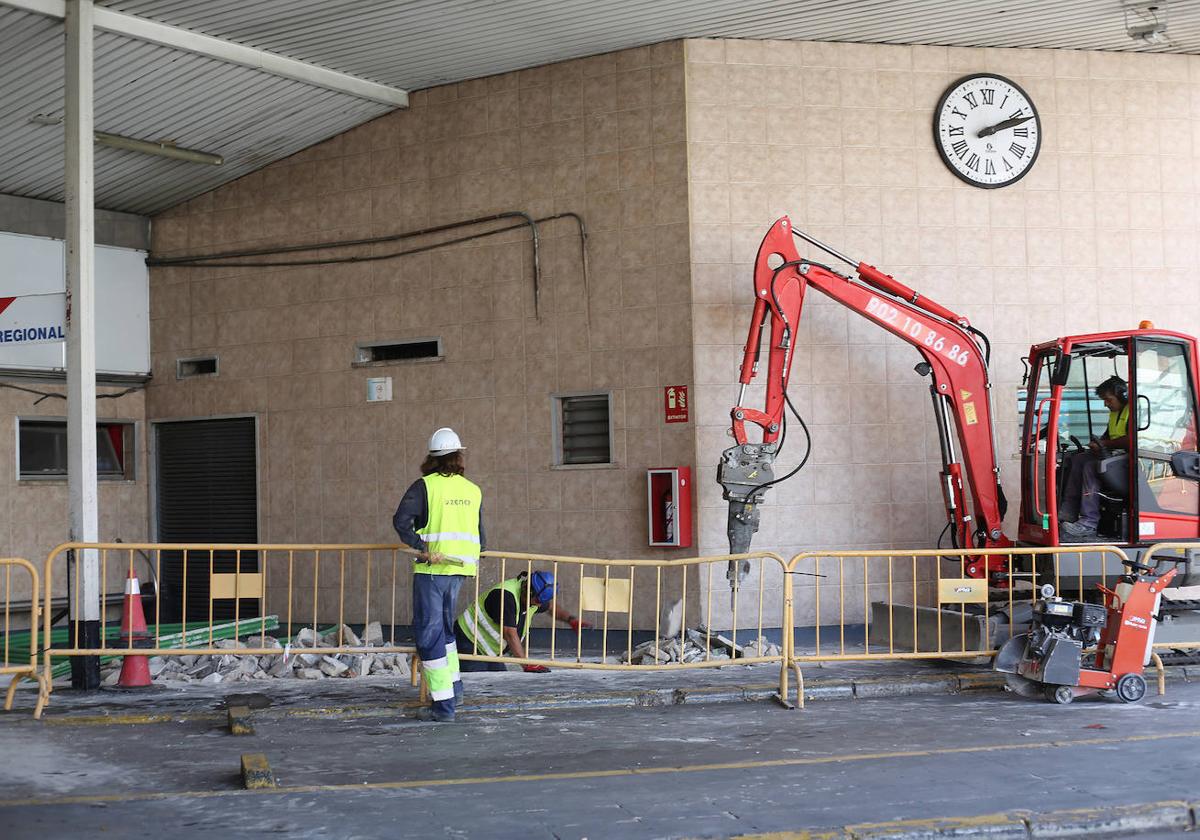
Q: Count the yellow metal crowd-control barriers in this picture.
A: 5